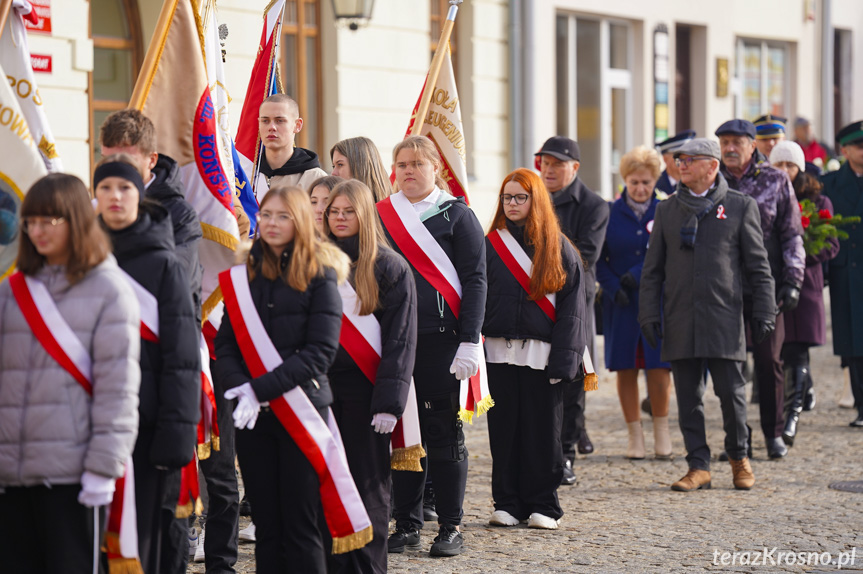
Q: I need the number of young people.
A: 10